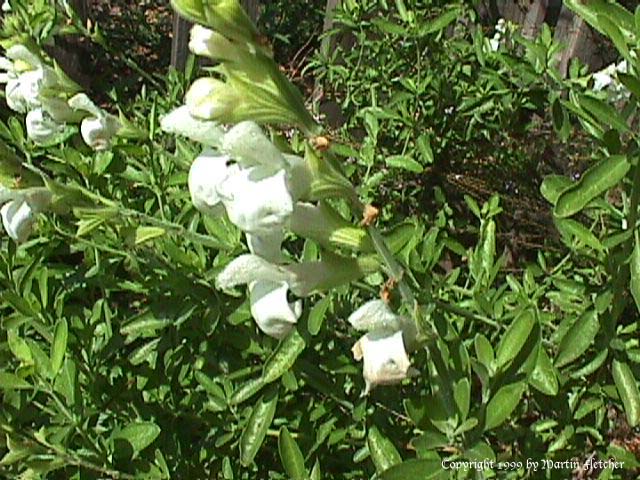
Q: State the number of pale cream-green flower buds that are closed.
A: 2